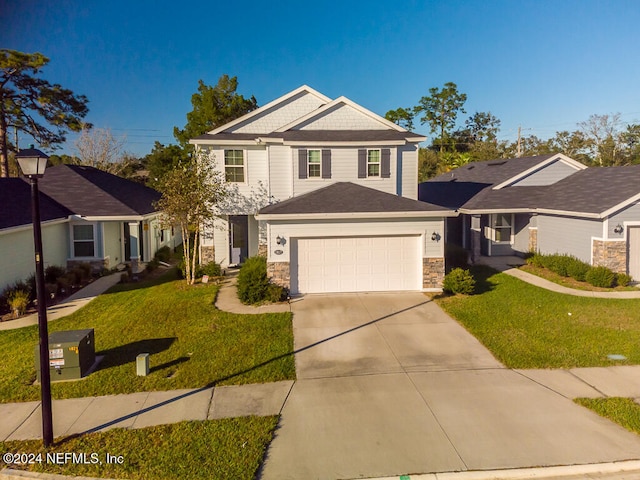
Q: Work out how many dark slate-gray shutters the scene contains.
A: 4